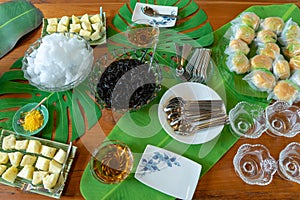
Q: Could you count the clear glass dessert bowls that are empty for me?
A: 4